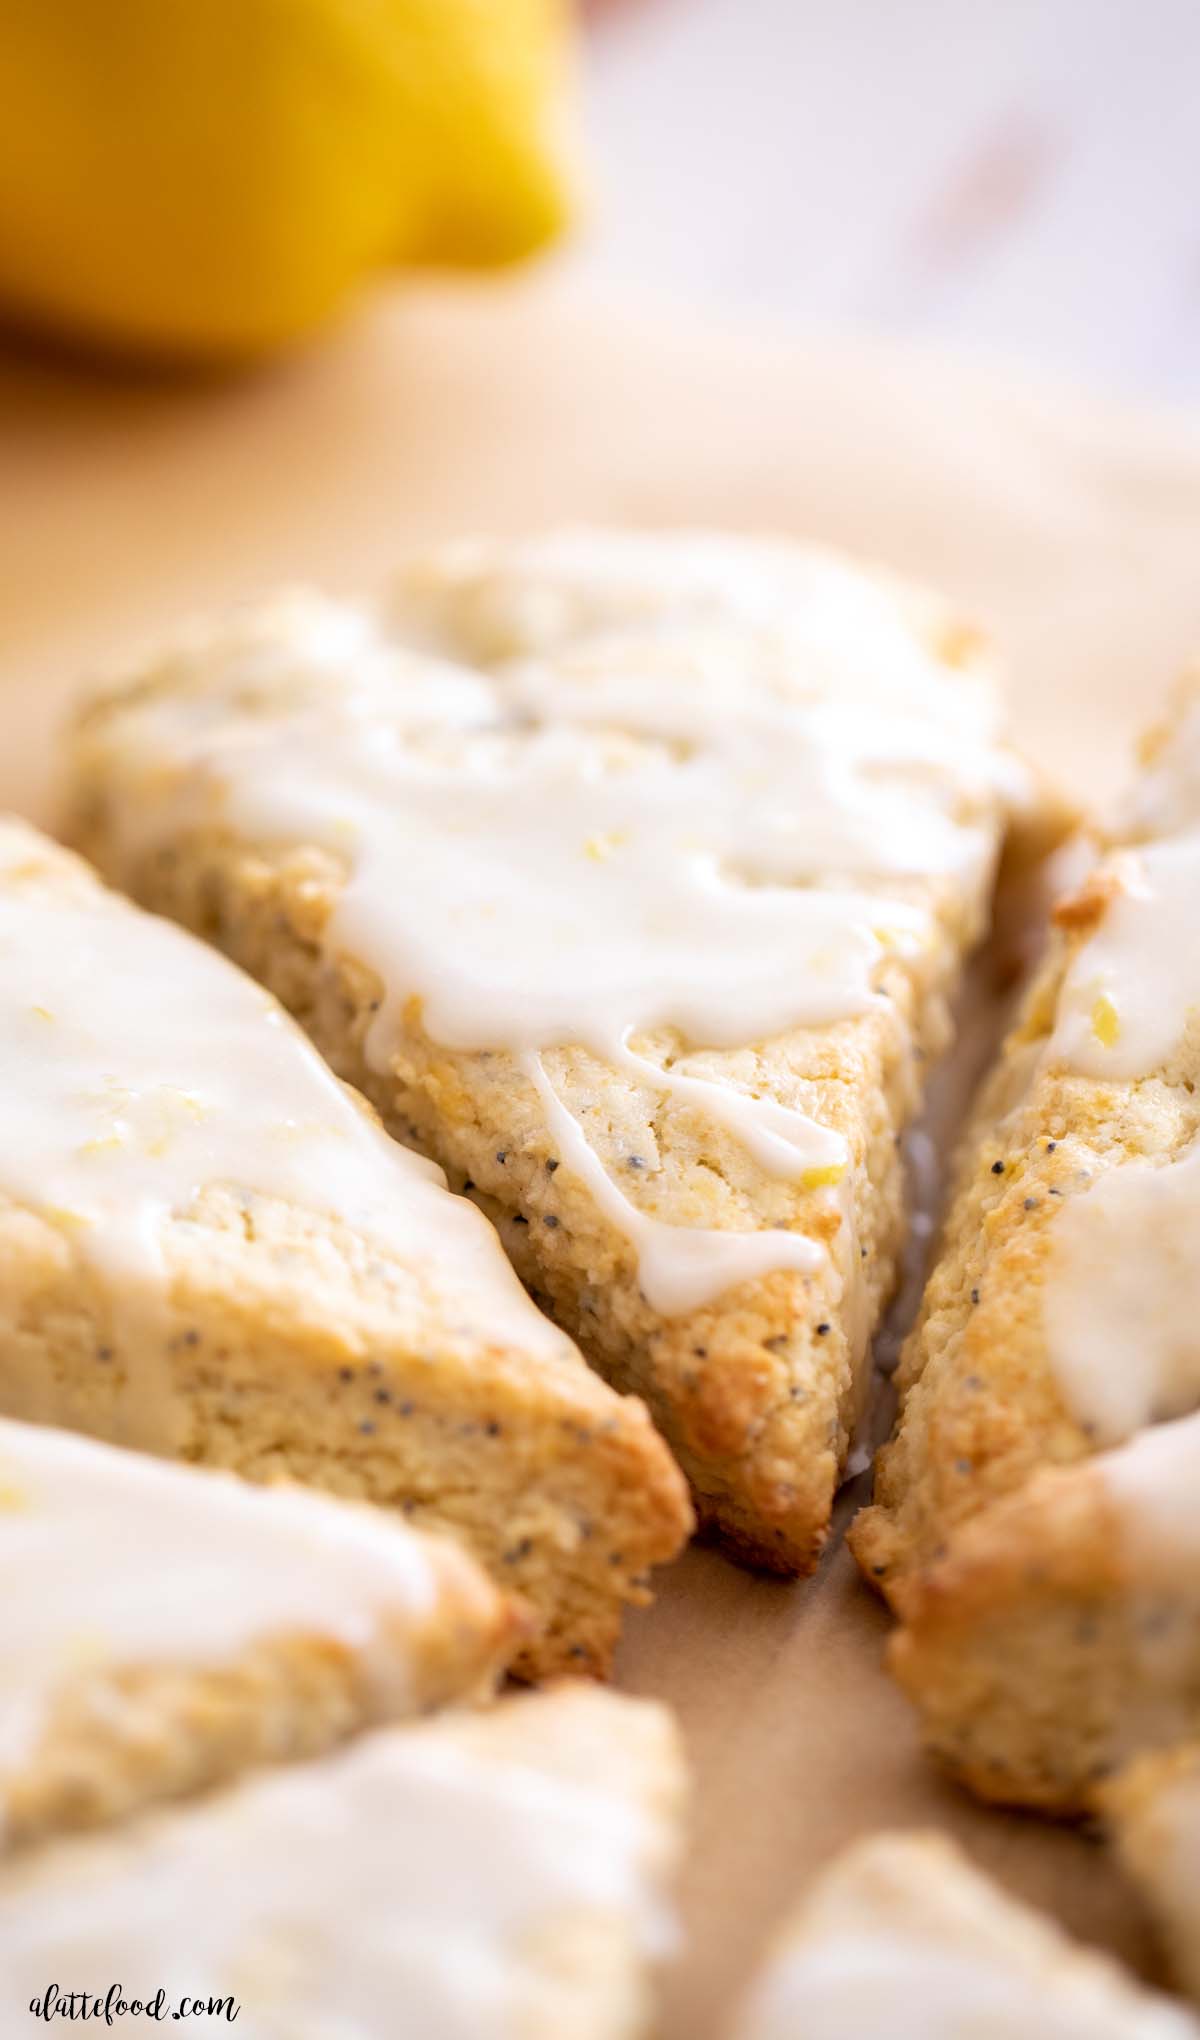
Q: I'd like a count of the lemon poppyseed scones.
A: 8